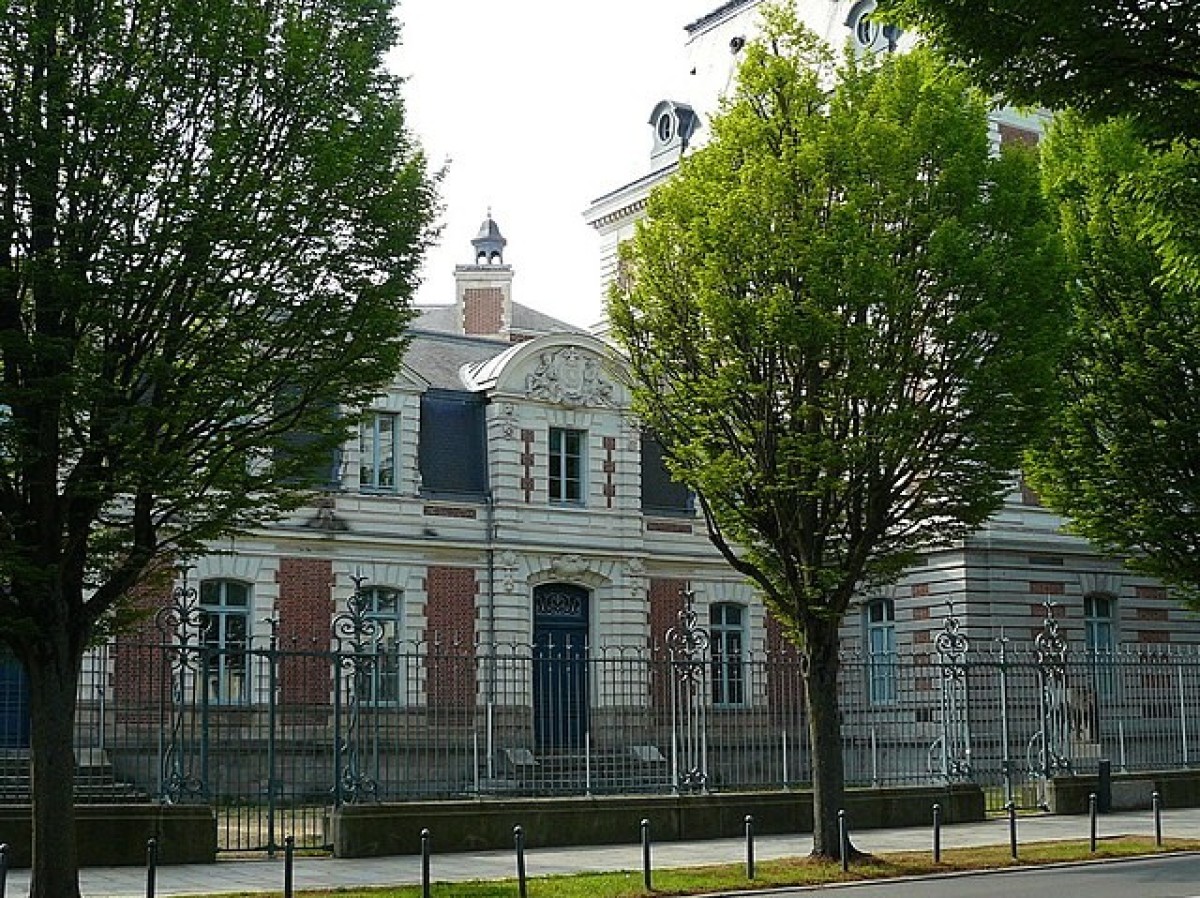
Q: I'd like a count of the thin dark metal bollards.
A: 12